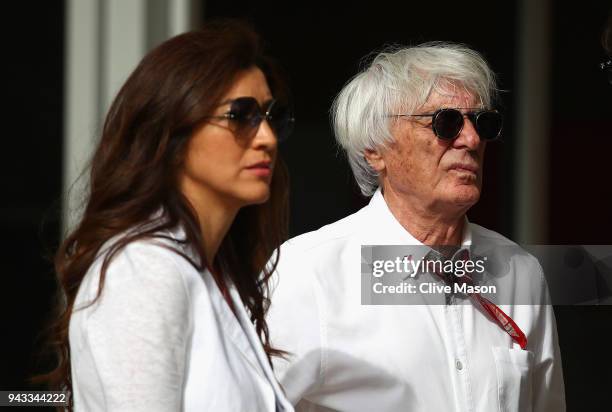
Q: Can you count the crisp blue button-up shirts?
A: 0